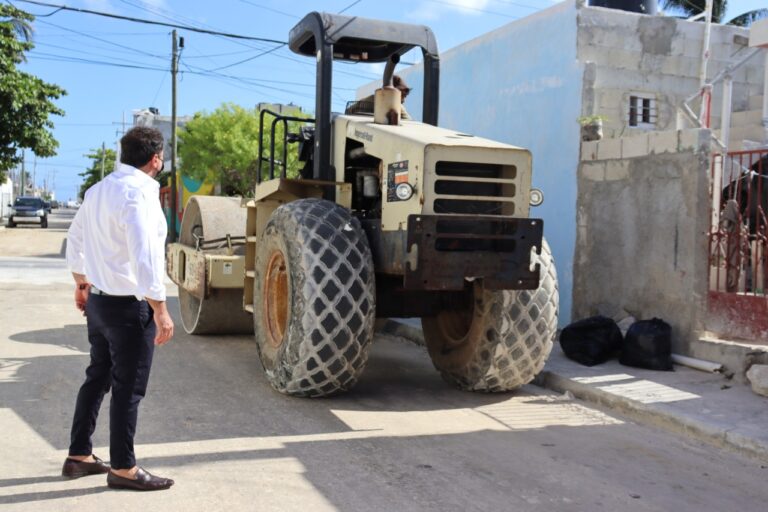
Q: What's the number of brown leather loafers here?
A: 2